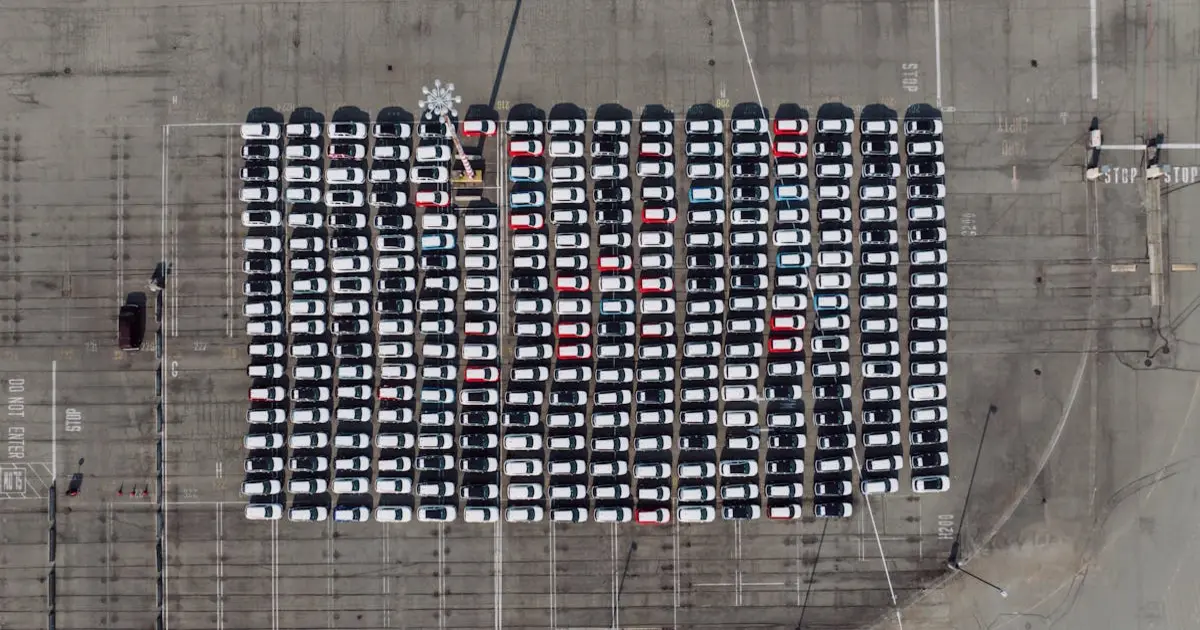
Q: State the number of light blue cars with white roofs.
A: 9